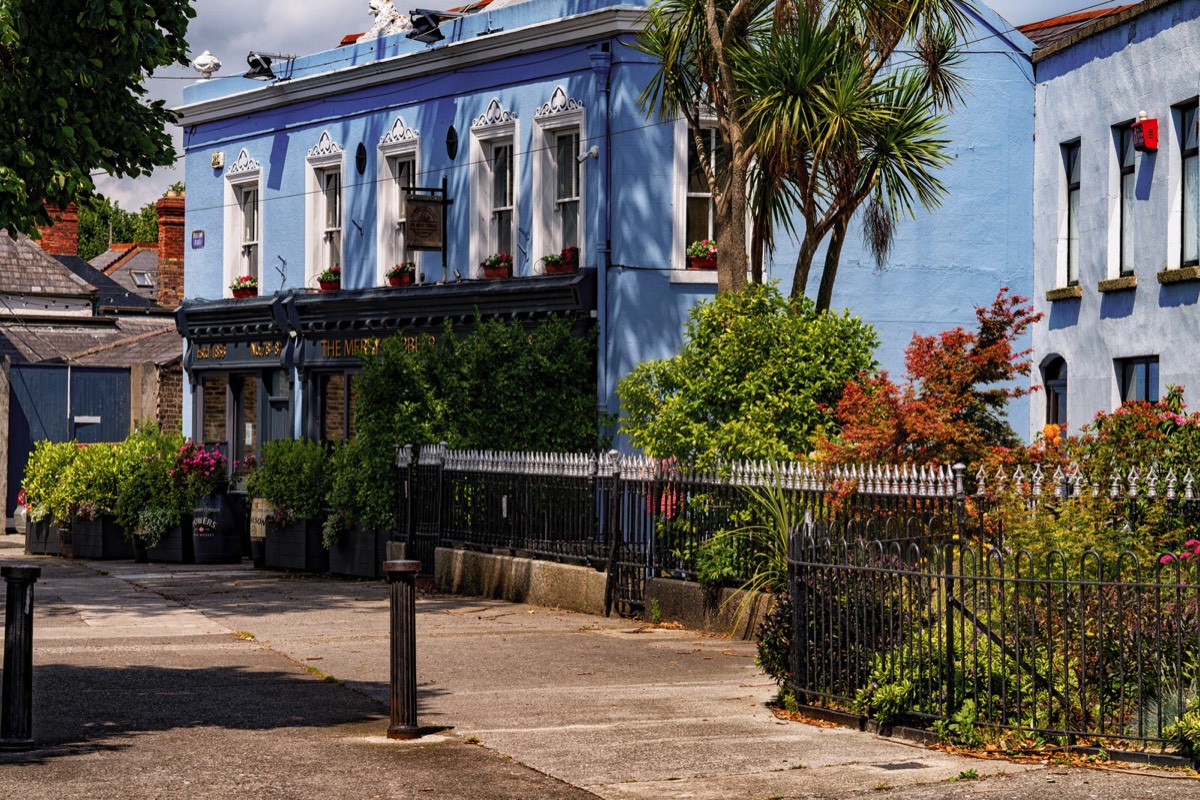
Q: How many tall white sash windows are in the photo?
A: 6